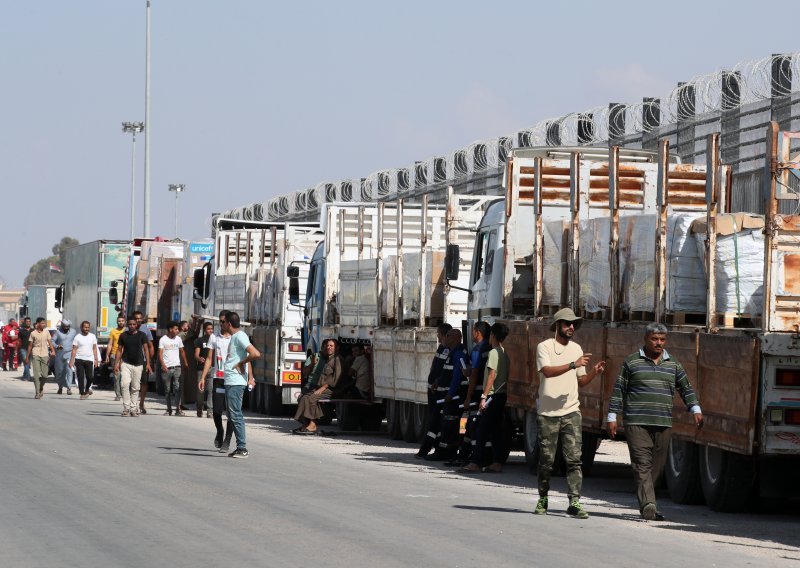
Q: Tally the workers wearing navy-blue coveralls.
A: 3